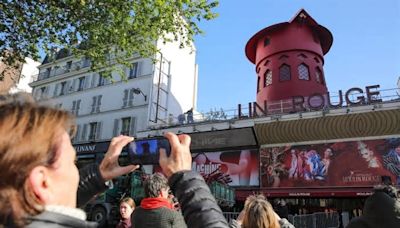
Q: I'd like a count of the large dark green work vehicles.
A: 1